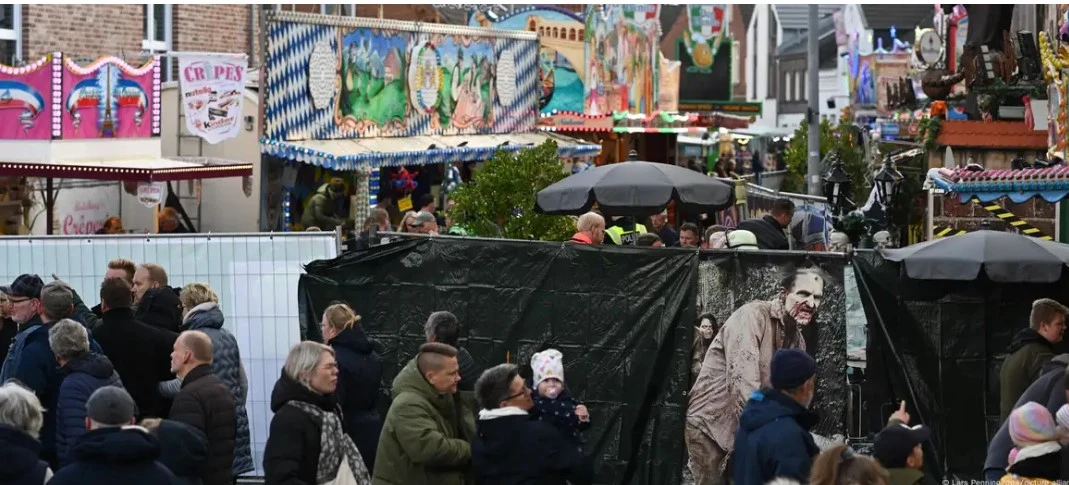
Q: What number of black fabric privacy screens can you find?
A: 2